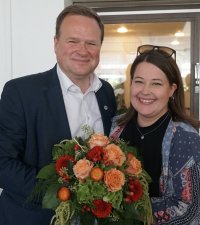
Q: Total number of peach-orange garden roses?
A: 5